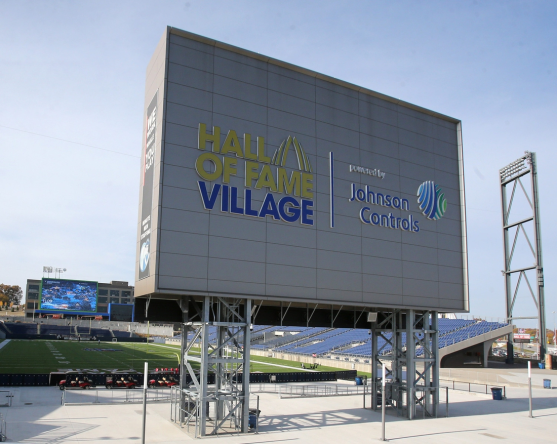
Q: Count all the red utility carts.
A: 3